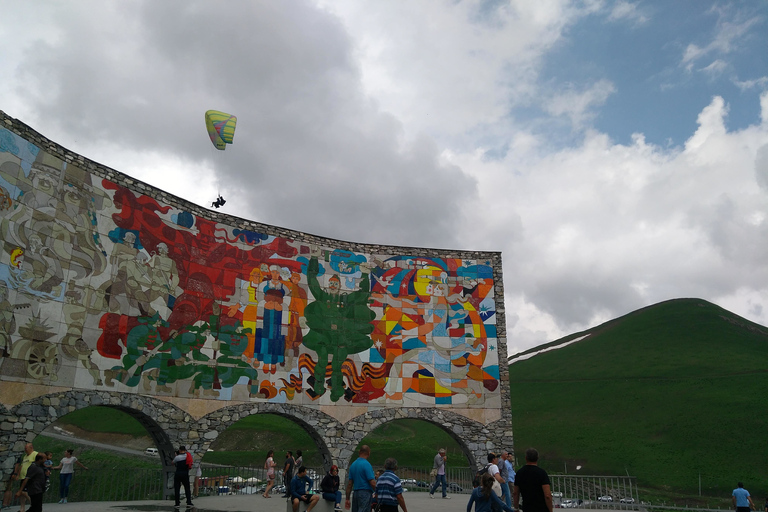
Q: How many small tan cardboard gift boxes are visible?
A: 0